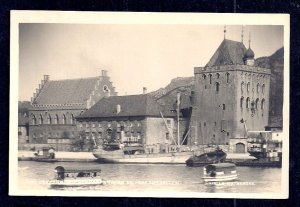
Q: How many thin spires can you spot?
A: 3